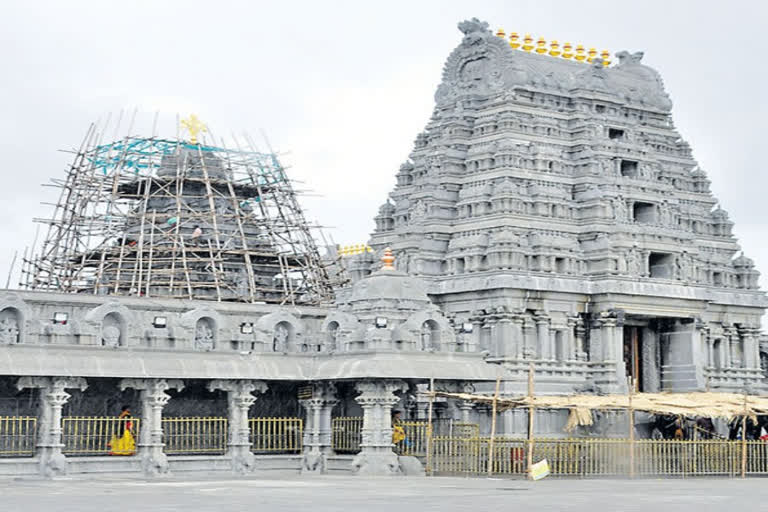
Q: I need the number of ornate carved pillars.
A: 5